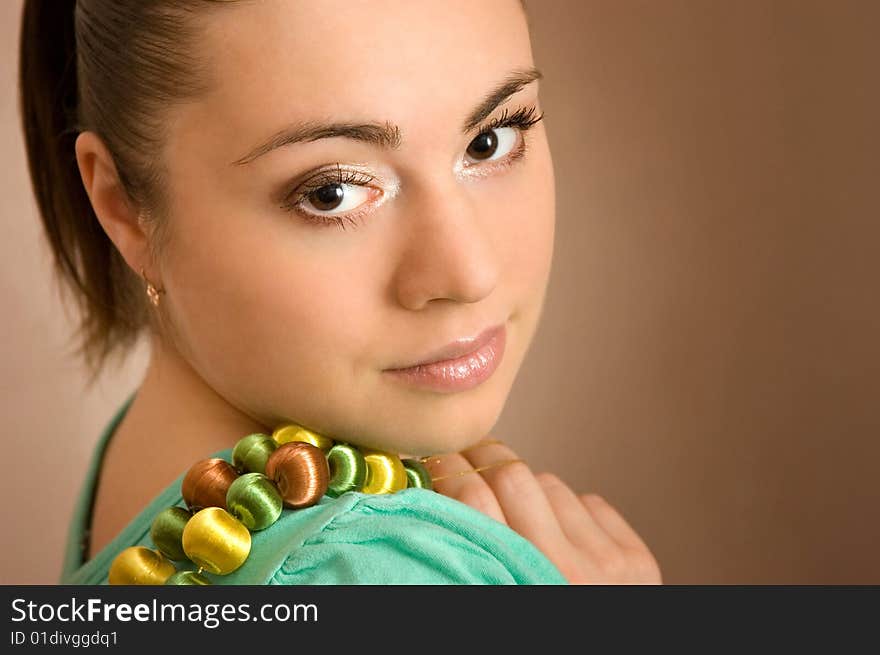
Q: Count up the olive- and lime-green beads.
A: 6